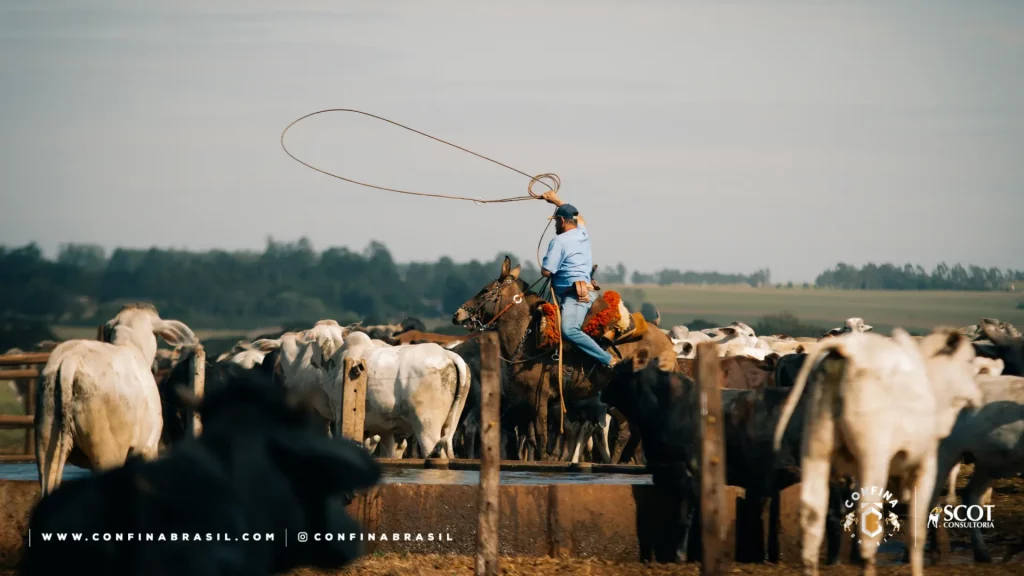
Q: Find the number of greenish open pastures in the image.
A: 1